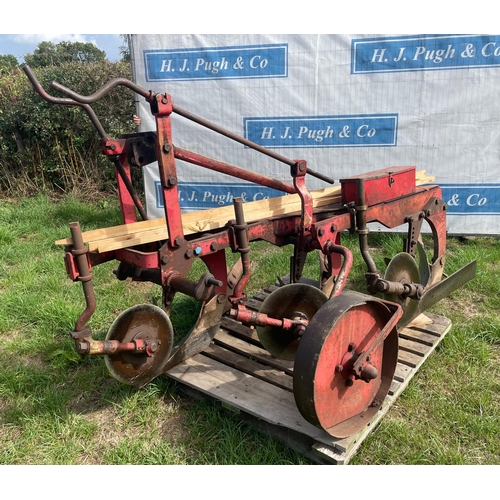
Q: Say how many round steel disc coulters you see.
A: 3